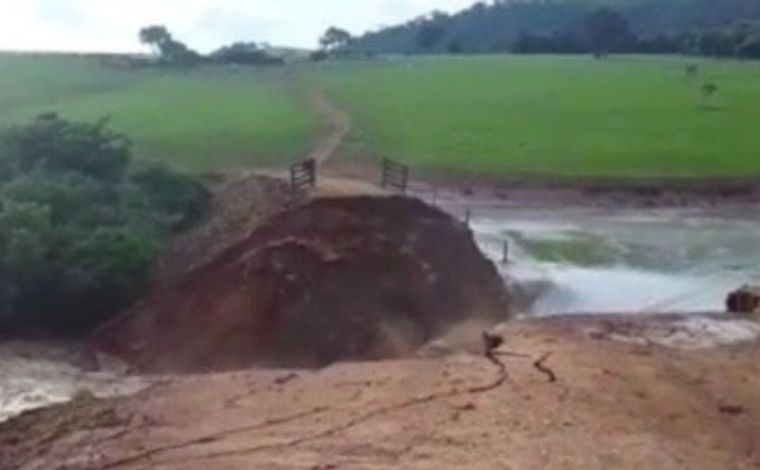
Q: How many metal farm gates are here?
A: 2